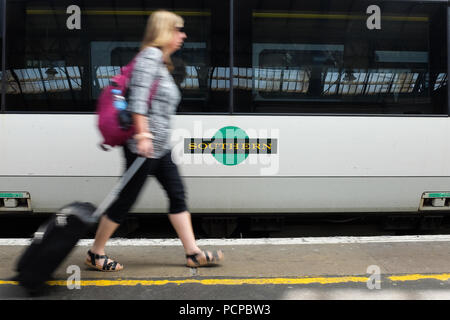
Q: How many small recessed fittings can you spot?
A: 2